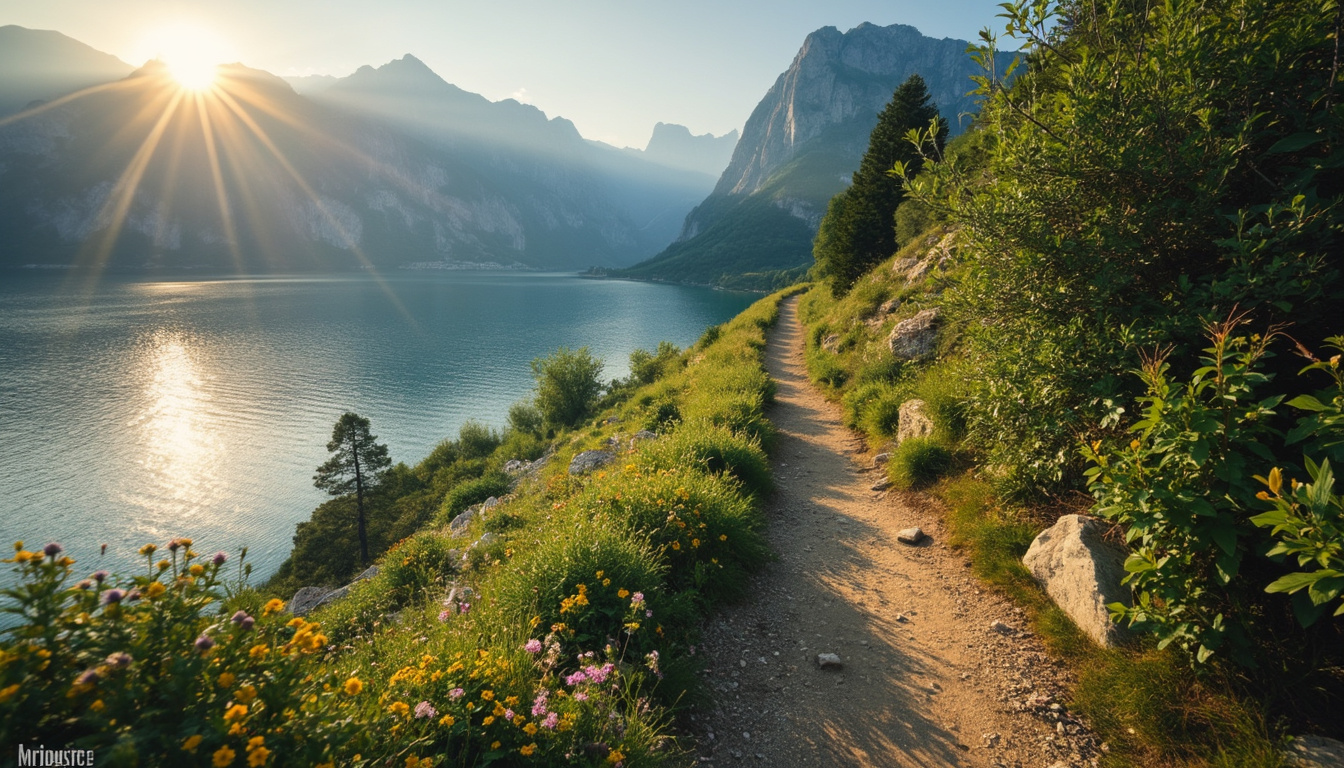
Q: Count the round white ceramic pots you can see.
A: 0